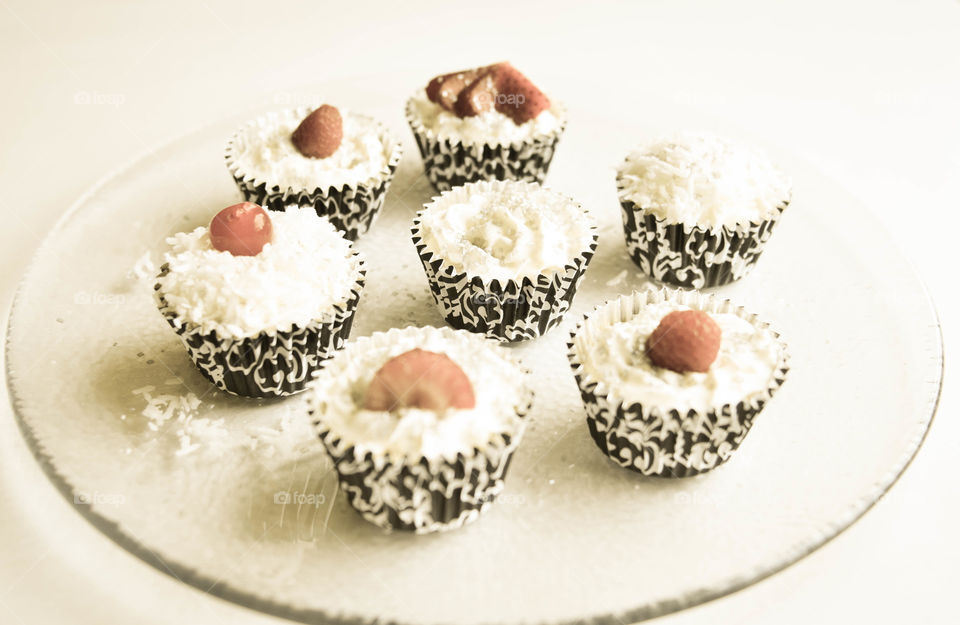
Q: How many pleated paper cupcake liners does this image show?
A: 7